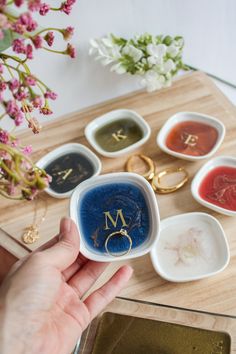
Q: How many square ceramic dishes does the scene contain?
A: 6